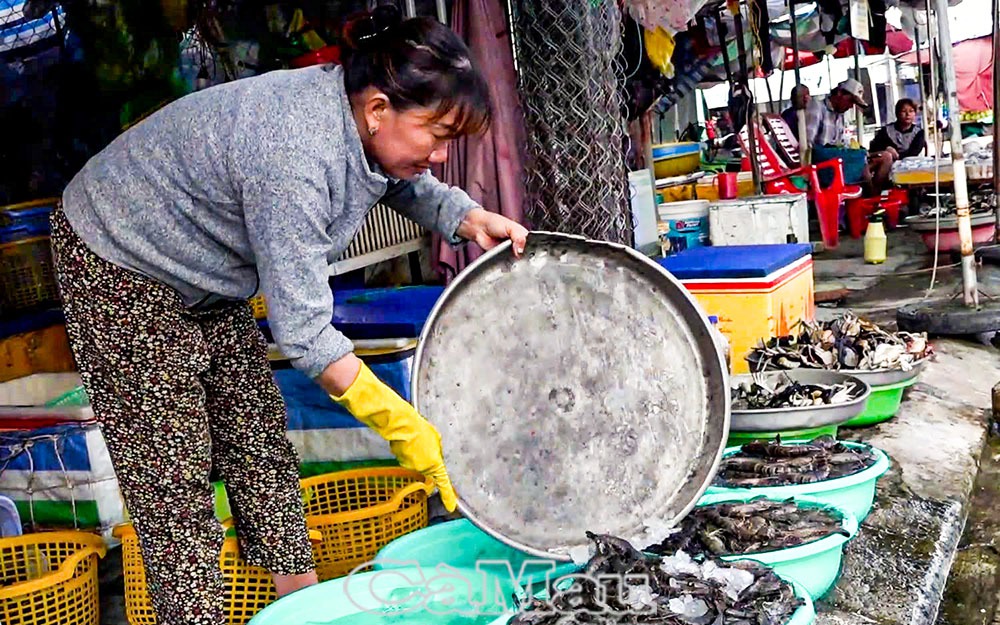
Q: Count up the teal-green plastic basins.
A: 5